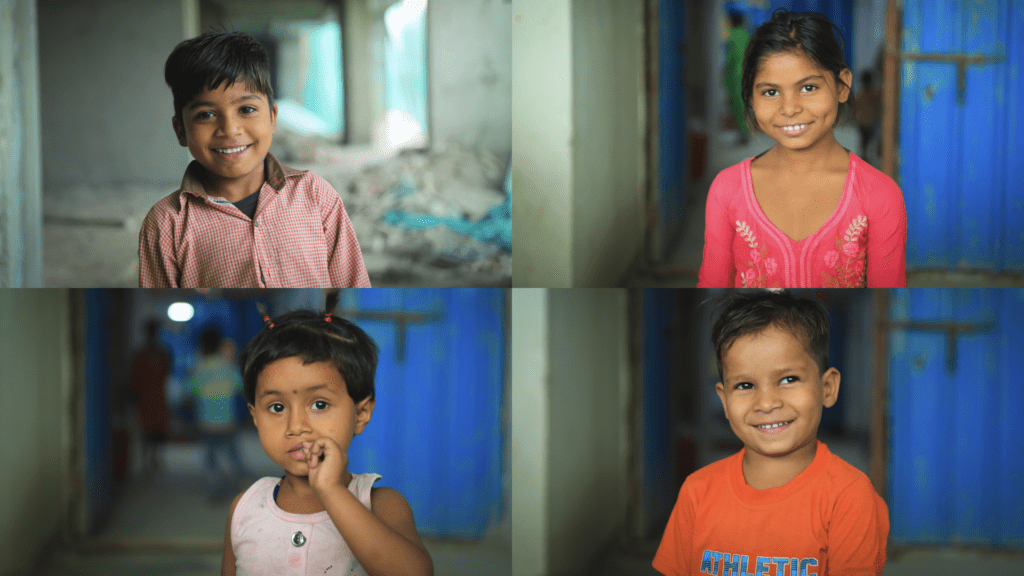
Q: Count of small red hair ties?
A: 2